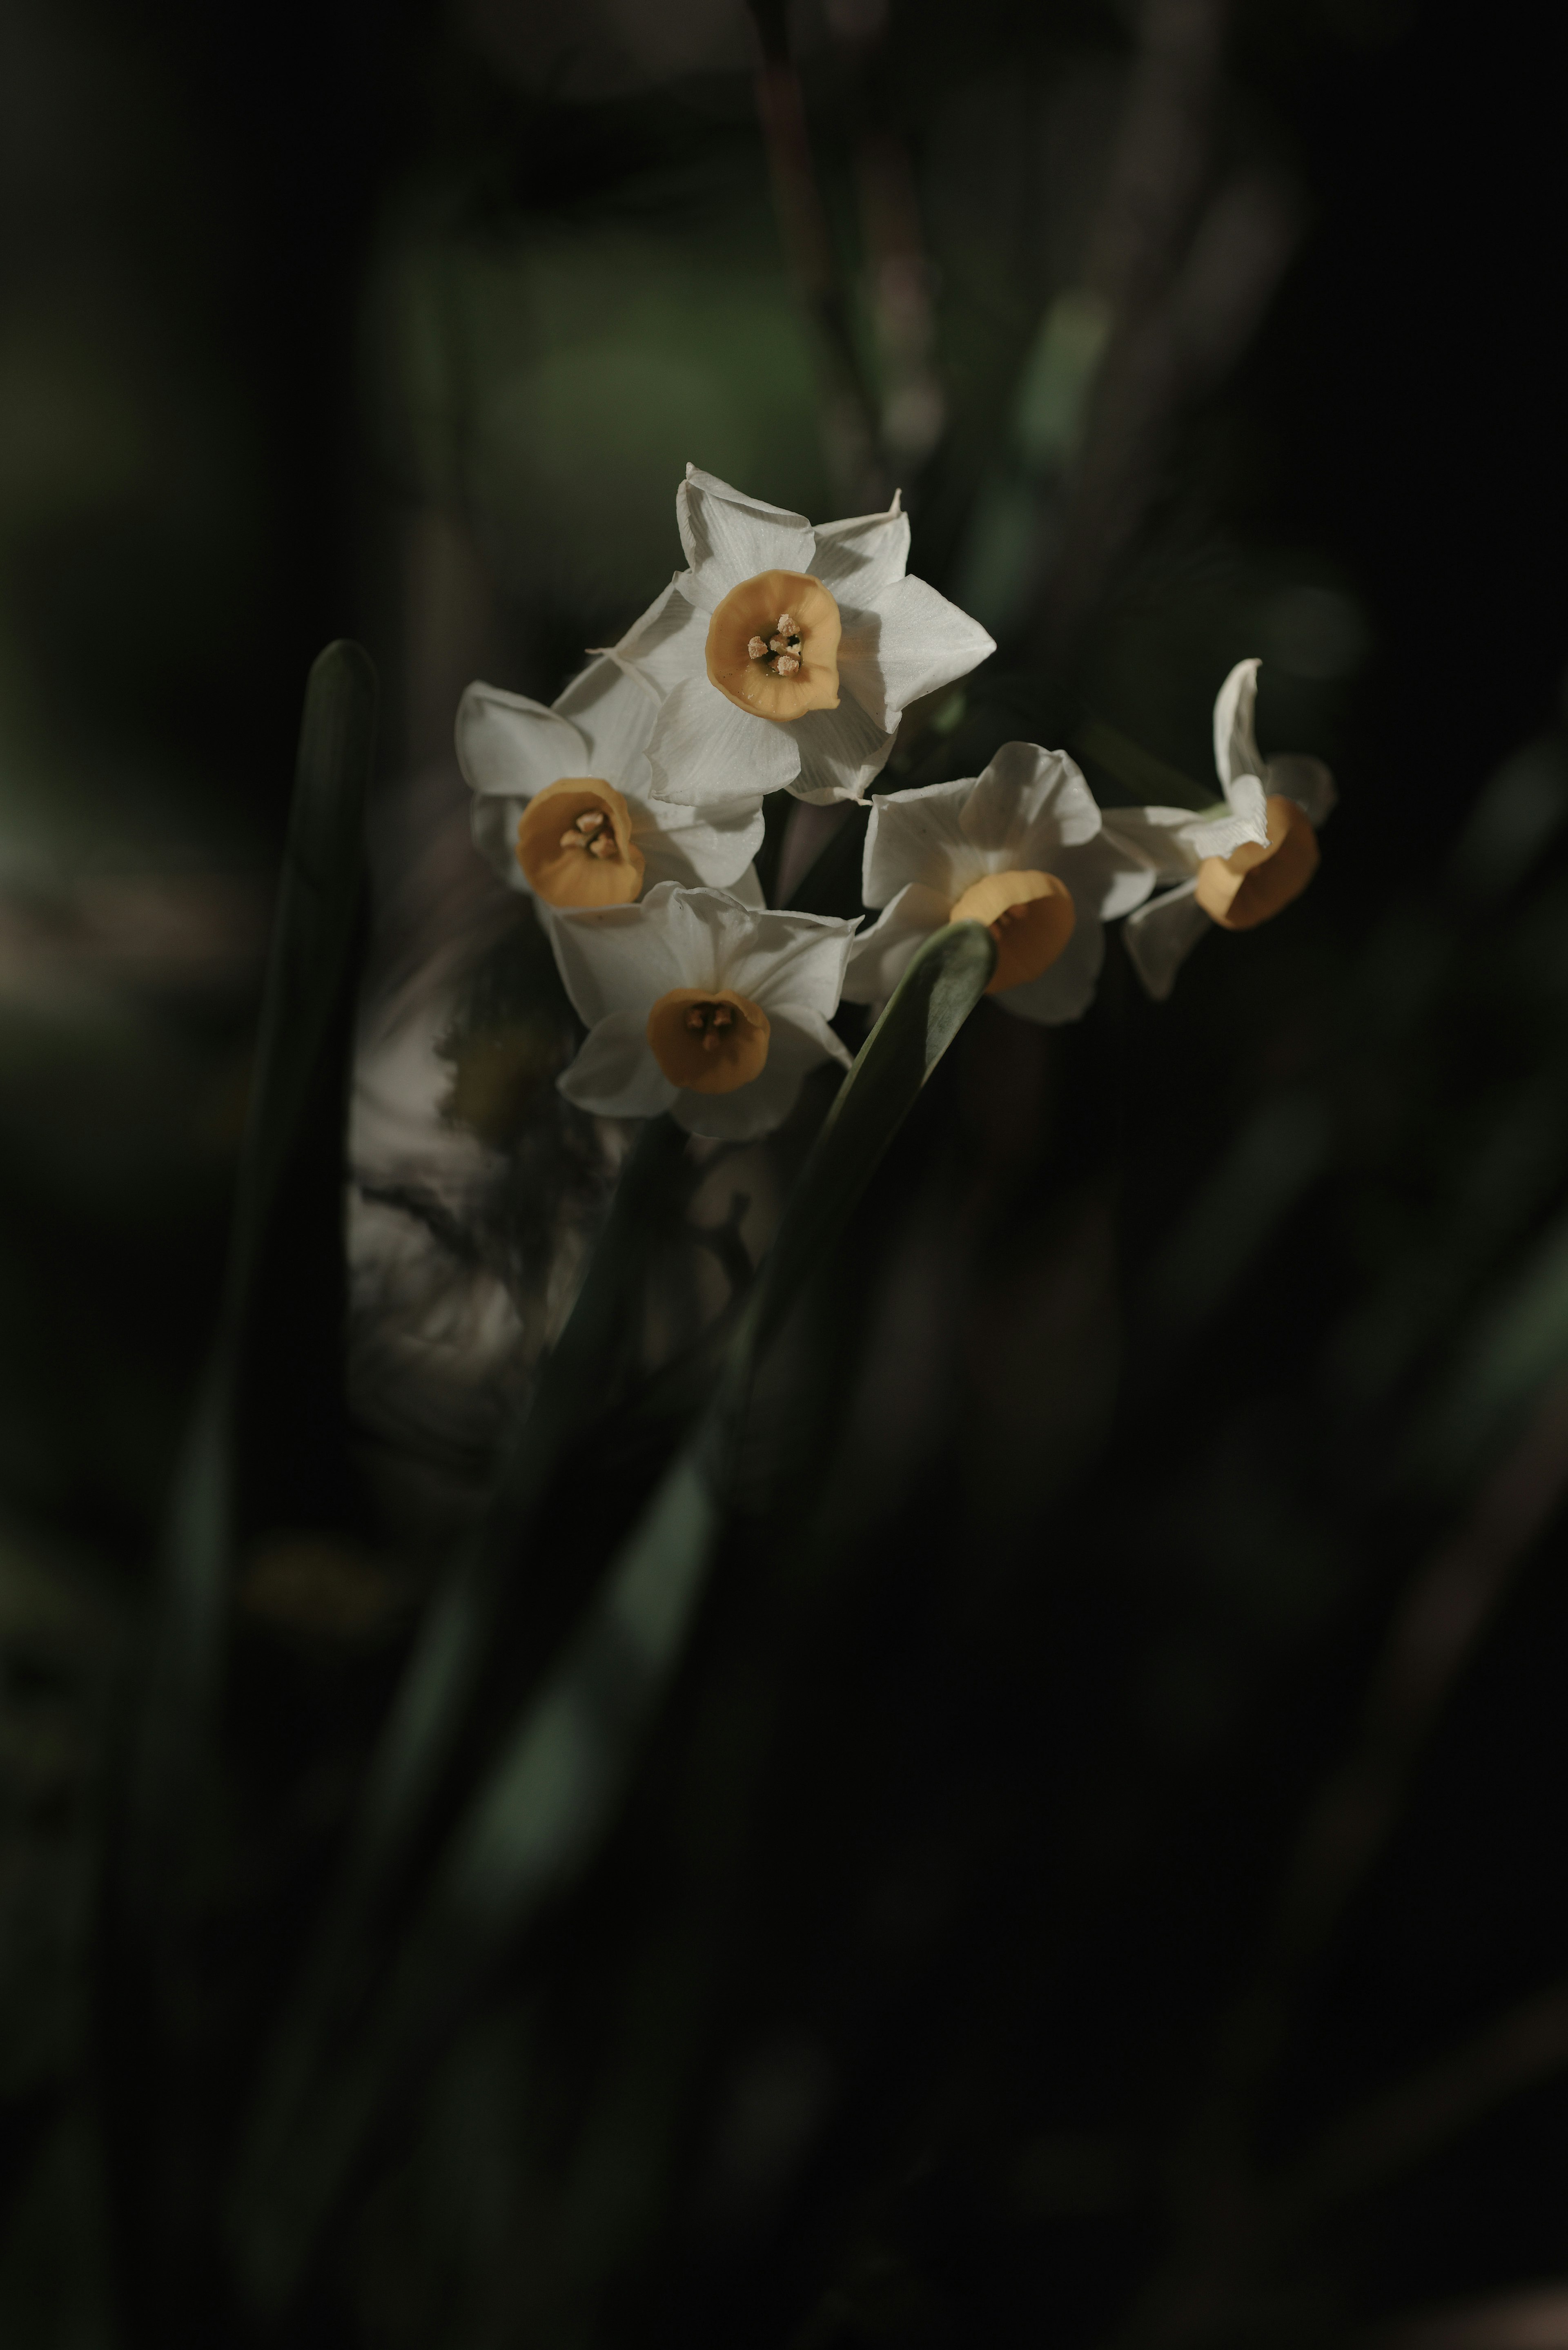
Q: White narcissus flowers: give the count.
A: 5